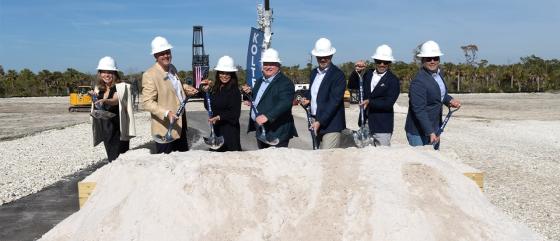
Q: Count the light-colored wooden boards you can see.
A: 2